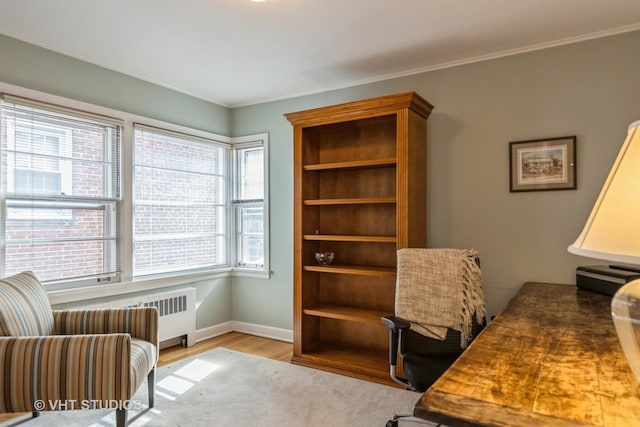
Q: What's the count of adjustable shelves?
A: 5